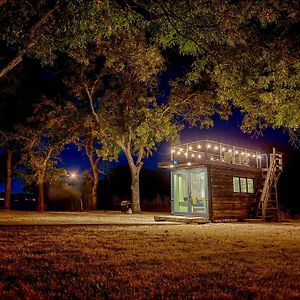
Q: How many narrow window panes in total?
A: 3